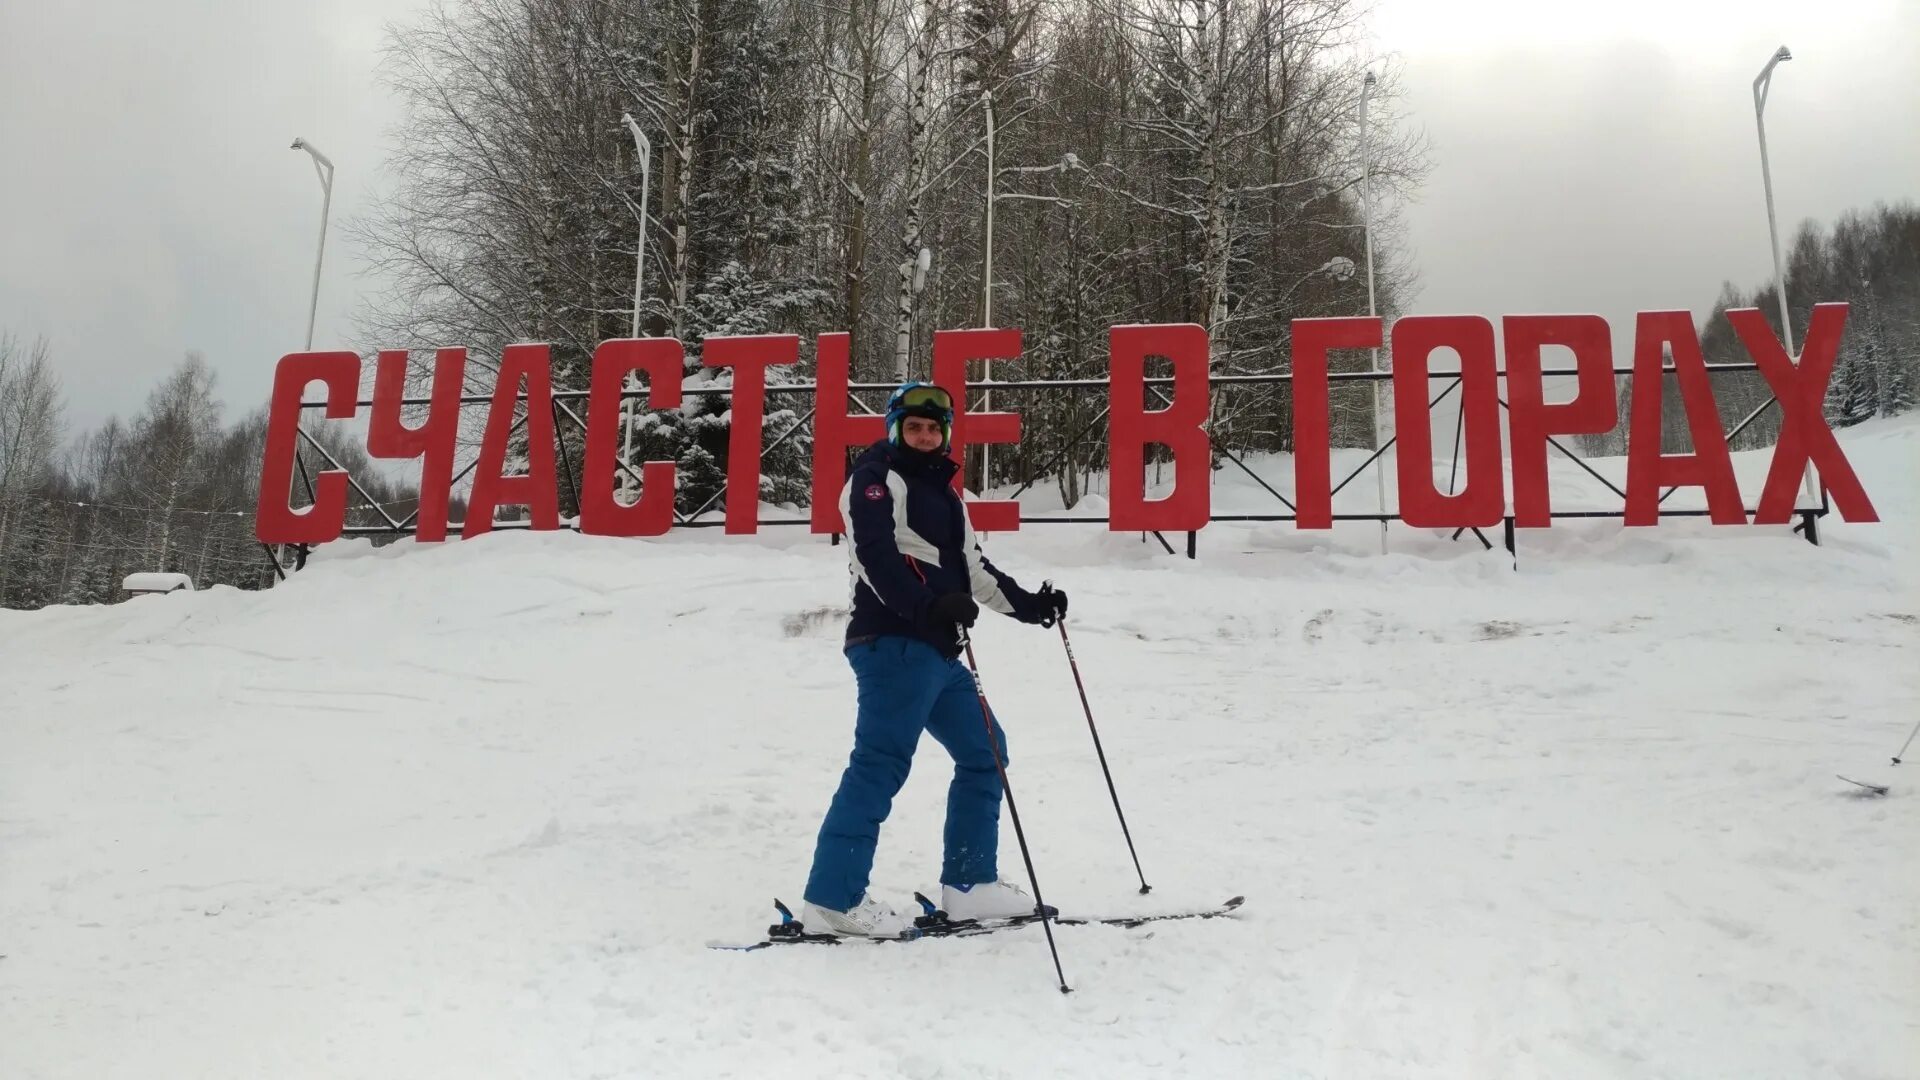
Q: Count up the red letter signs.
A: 13